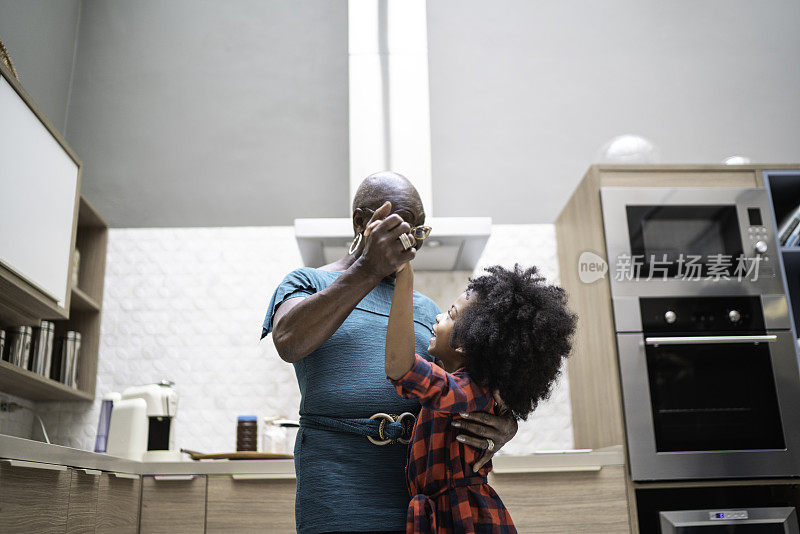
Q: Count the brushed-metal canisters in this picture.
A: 4